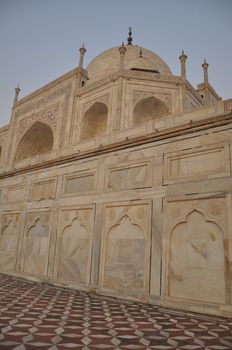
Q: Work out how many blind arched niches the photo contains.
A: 5